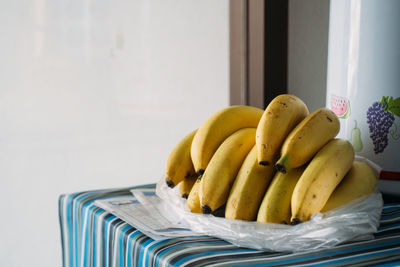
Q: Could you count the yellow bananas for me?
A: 11